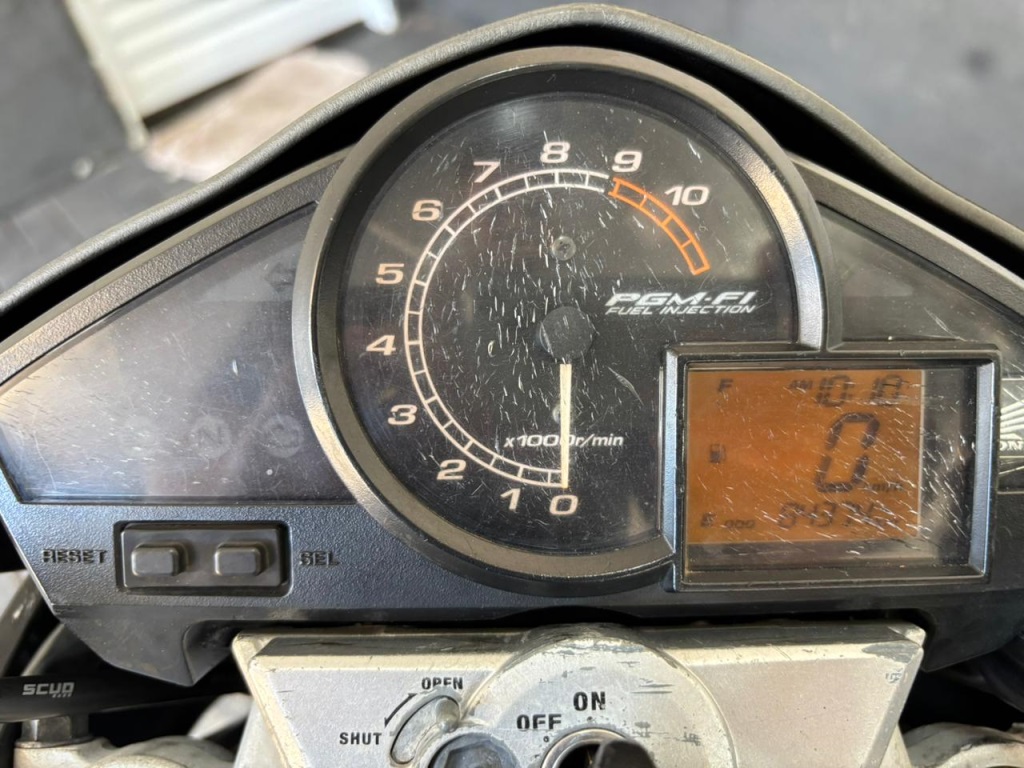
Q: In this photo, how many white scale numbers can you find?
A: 11